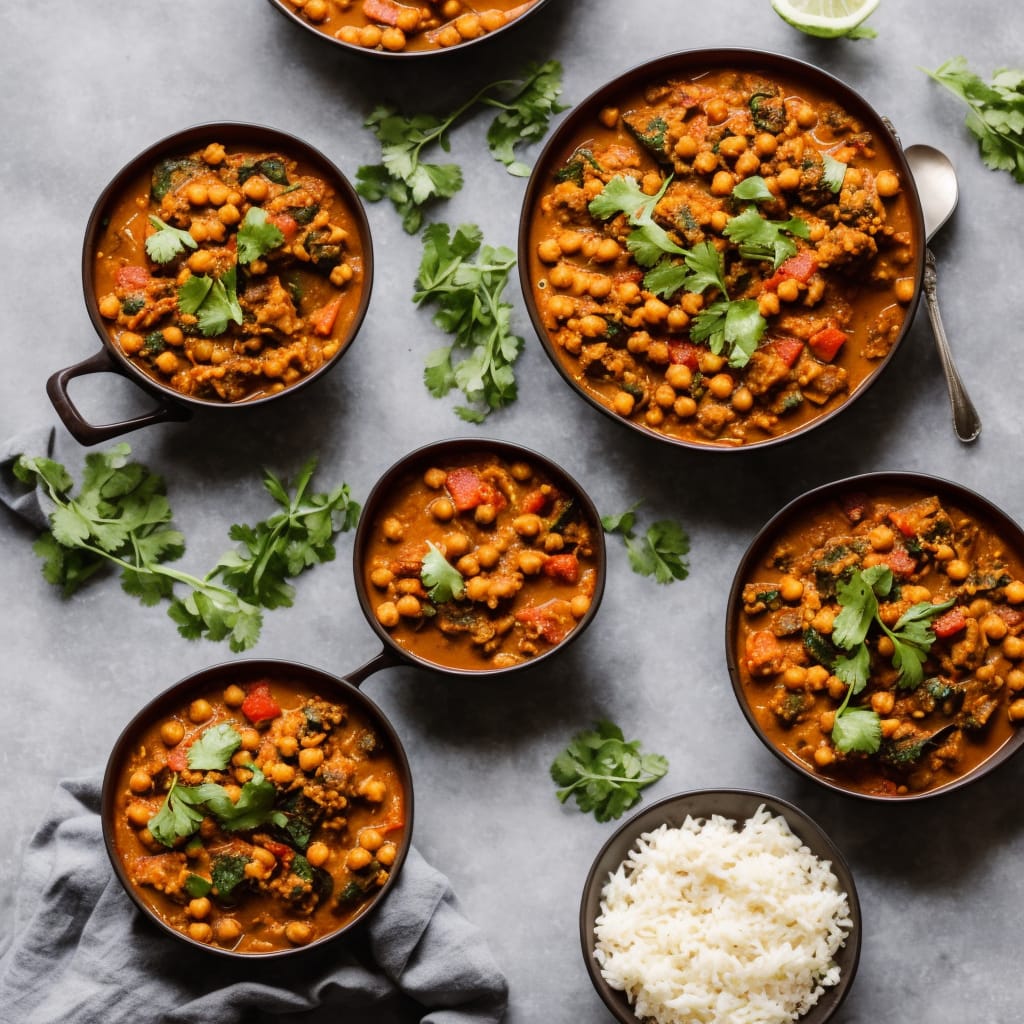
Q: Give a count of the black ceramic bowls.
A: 7